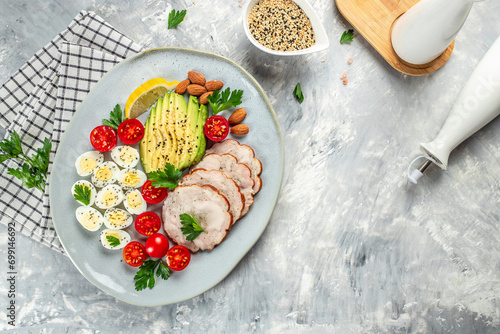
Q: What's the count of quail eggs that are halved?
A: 10